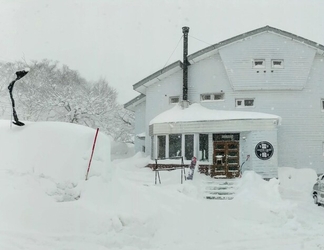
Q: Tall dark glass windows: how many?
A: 4